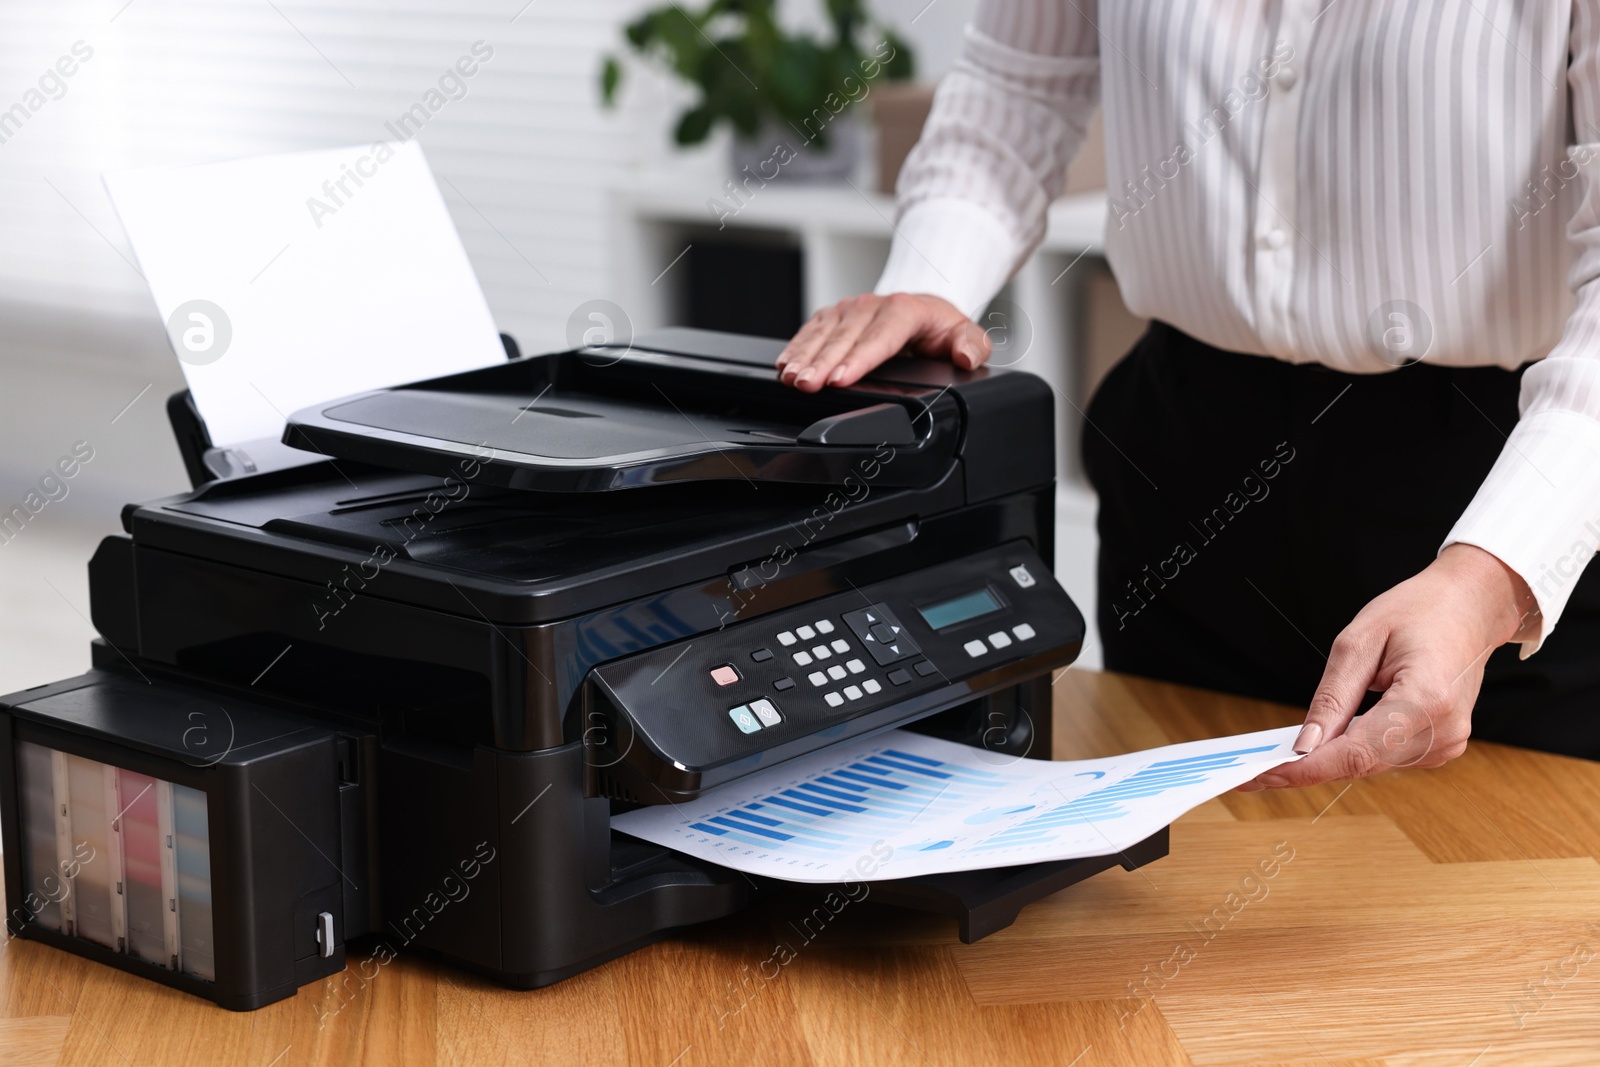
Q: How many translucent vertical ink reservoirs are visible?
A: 4